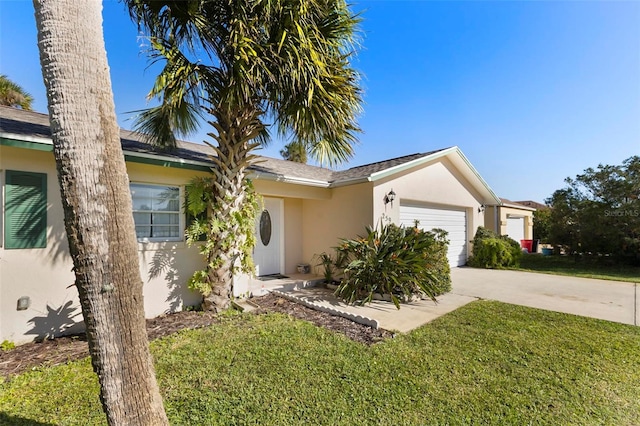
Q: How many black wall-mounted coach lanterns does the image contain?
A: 2